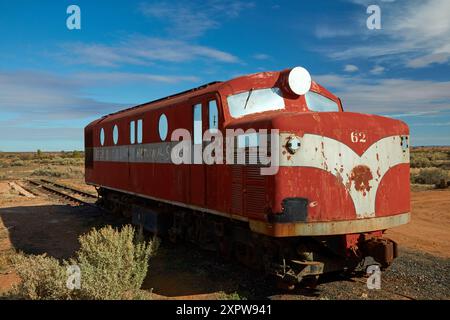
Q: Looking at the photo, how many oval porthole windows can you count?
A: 3